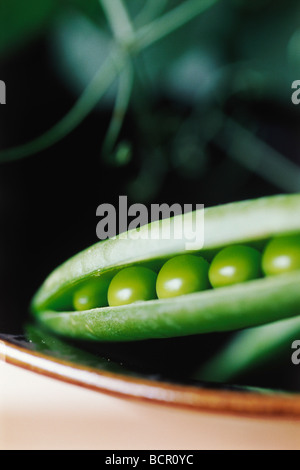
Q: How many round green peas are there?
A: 5